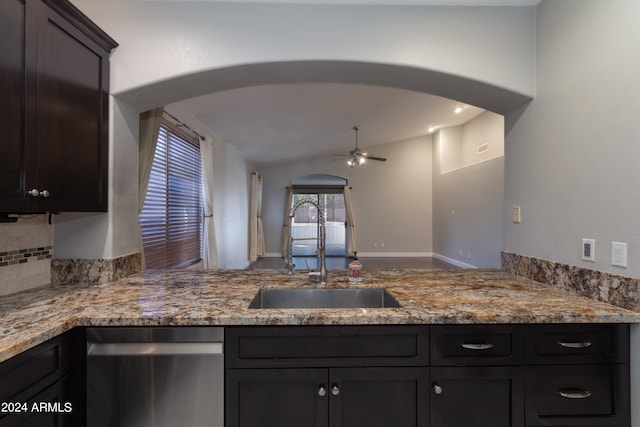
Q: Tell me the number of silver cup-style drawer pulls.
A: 3